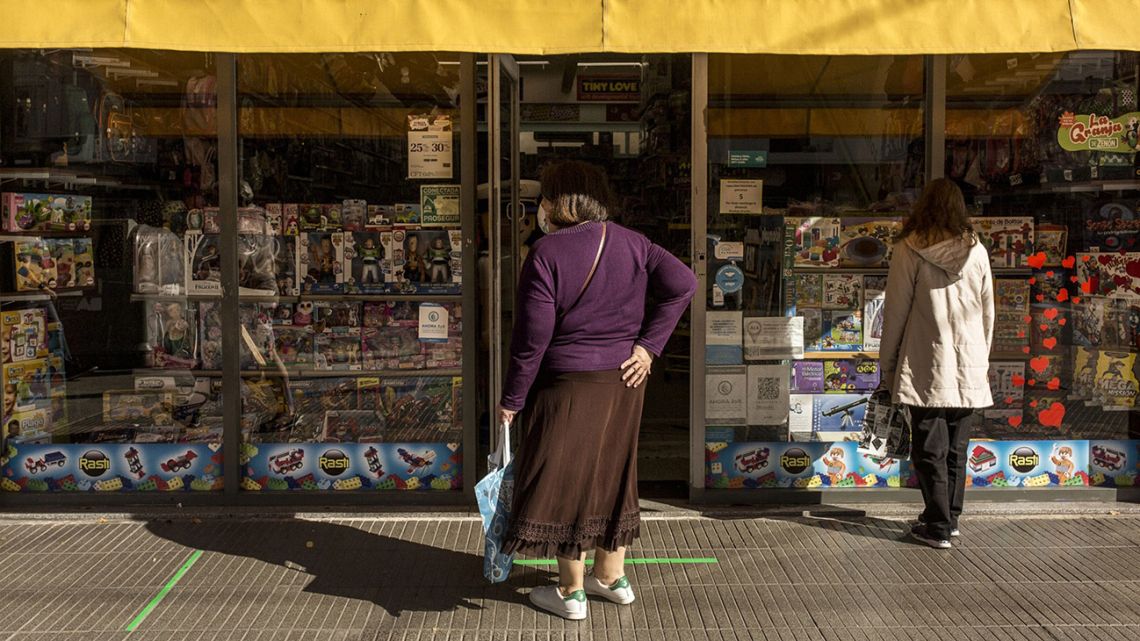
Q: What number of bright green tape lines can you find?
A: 2